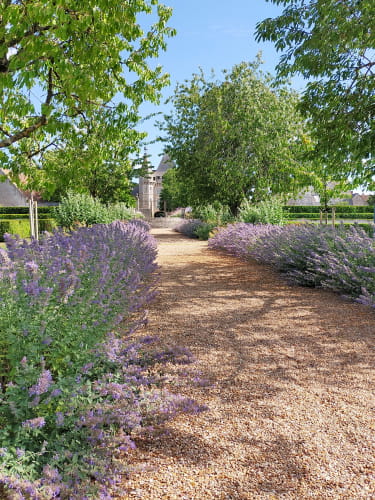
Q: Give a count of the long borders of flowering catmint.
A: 2